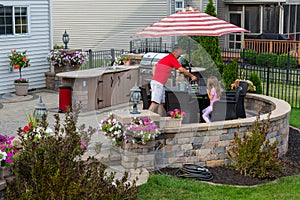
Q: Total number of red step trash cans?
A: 1